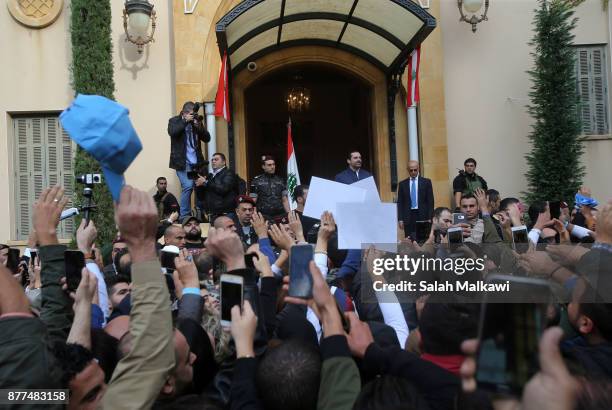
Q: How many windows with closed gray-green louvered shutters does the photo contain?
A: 2